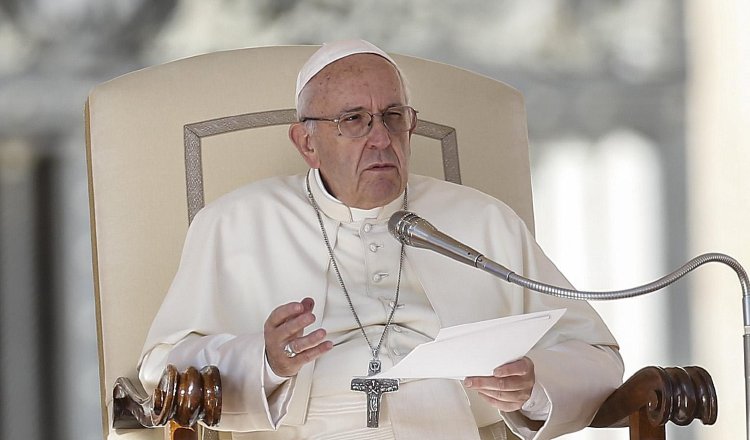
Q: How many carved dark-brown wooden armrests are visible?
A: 2